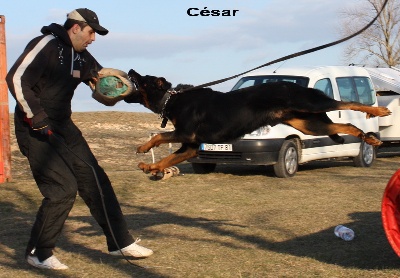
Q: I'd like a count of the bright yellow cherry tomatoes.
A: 0